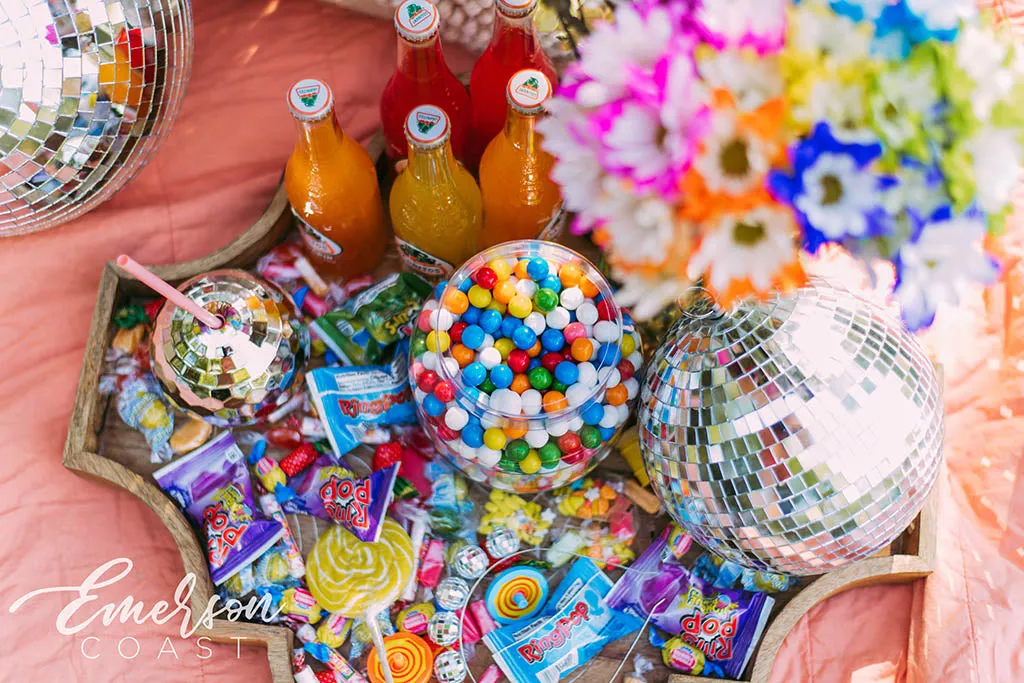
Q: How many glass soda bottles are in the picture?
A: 5